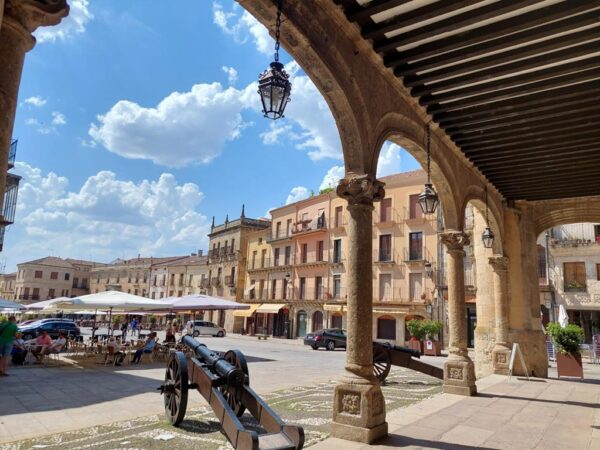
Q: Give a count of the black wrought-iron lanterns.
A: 3